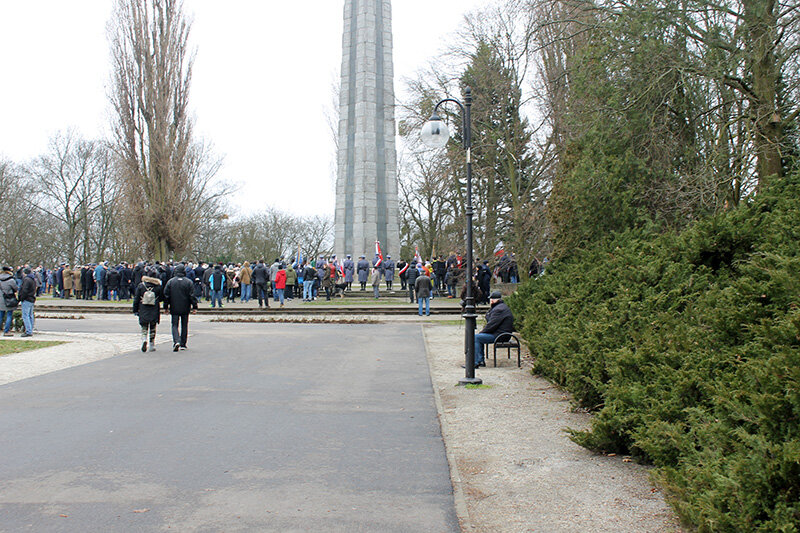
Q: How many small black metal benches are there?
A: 1